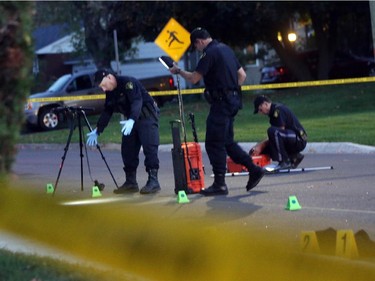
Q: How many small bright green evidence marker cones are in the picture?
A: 4